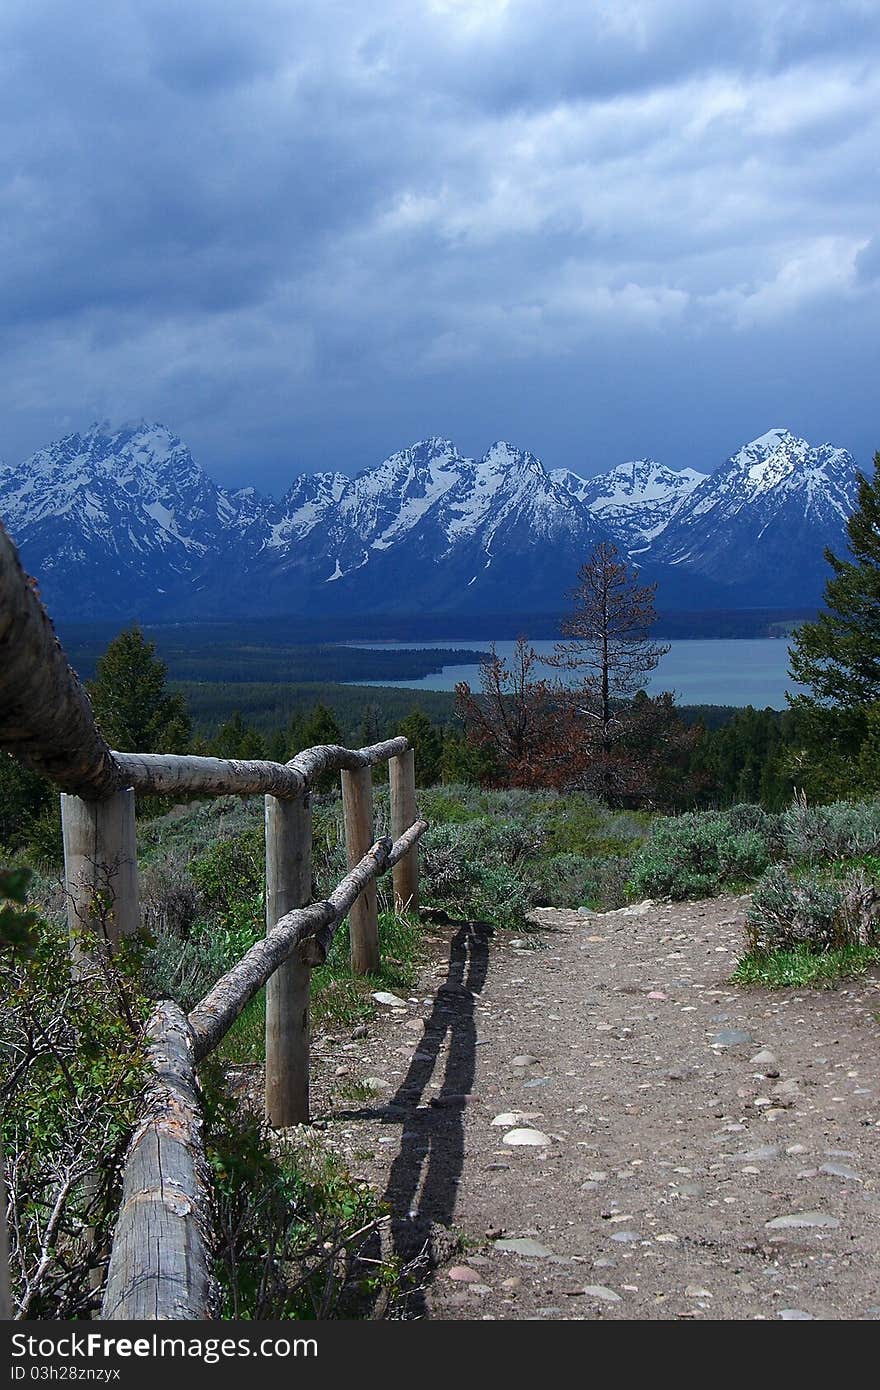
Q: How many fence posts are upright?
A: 4